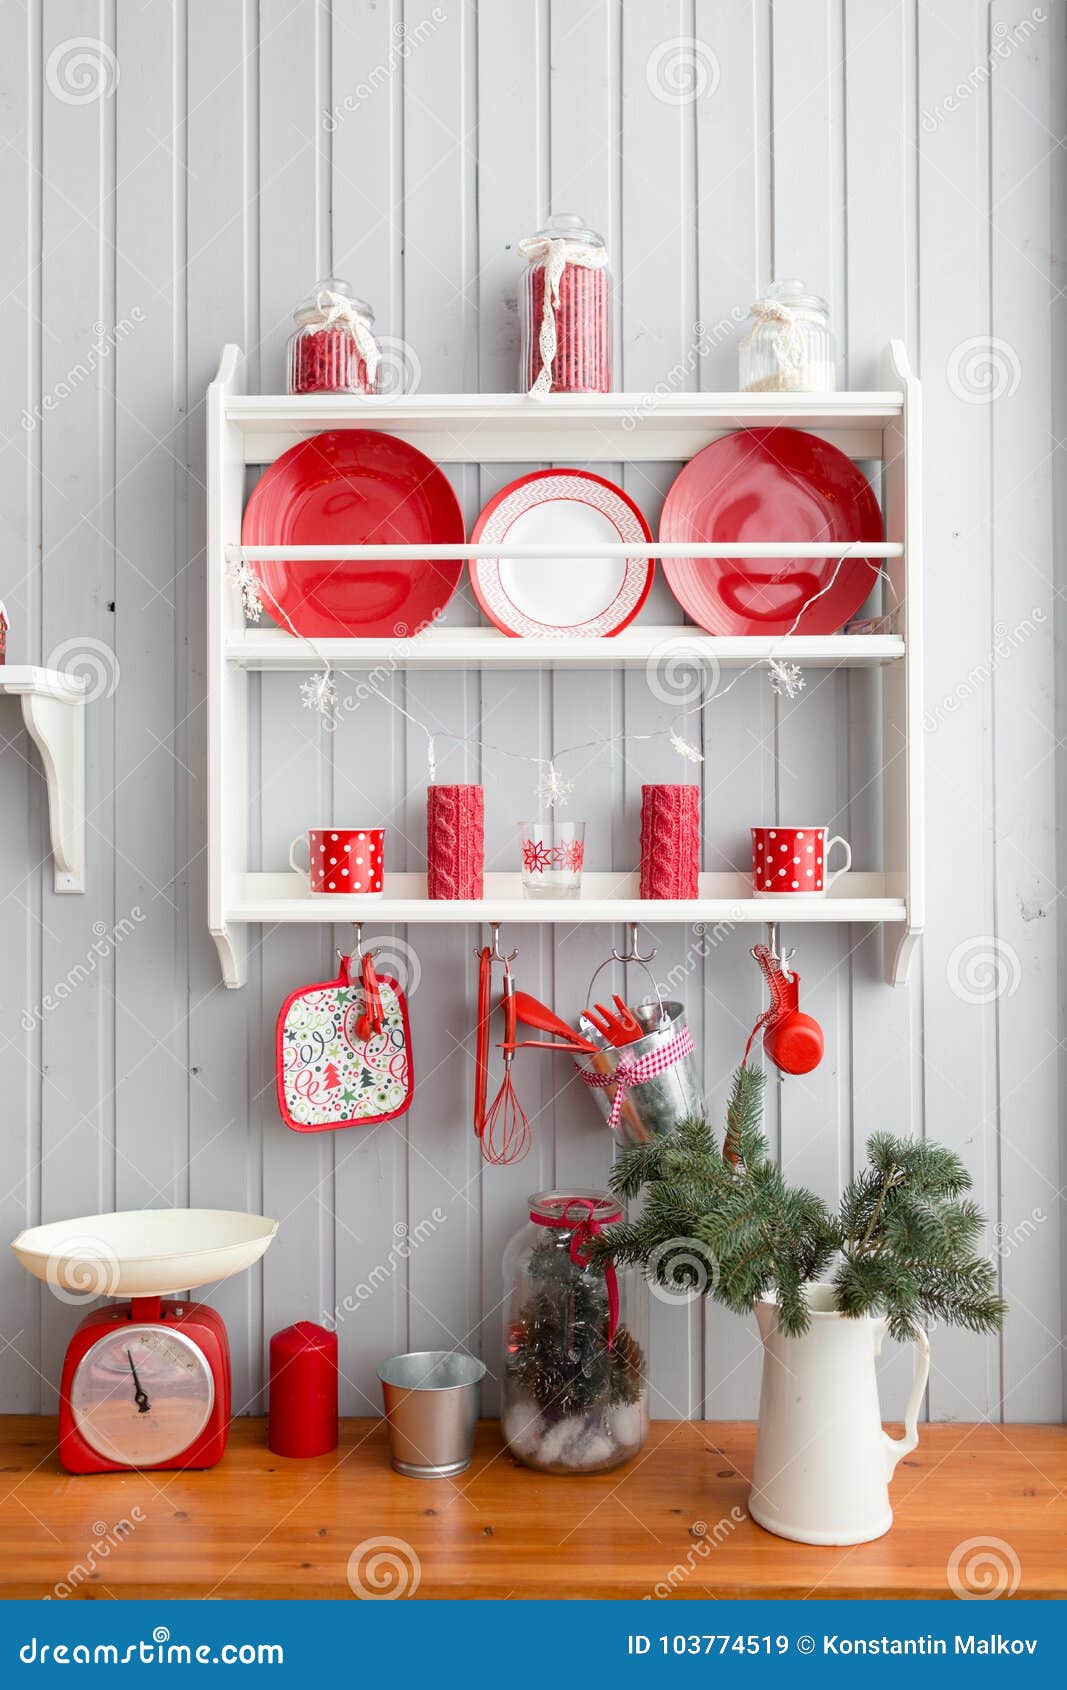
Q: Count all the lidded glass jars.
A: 3